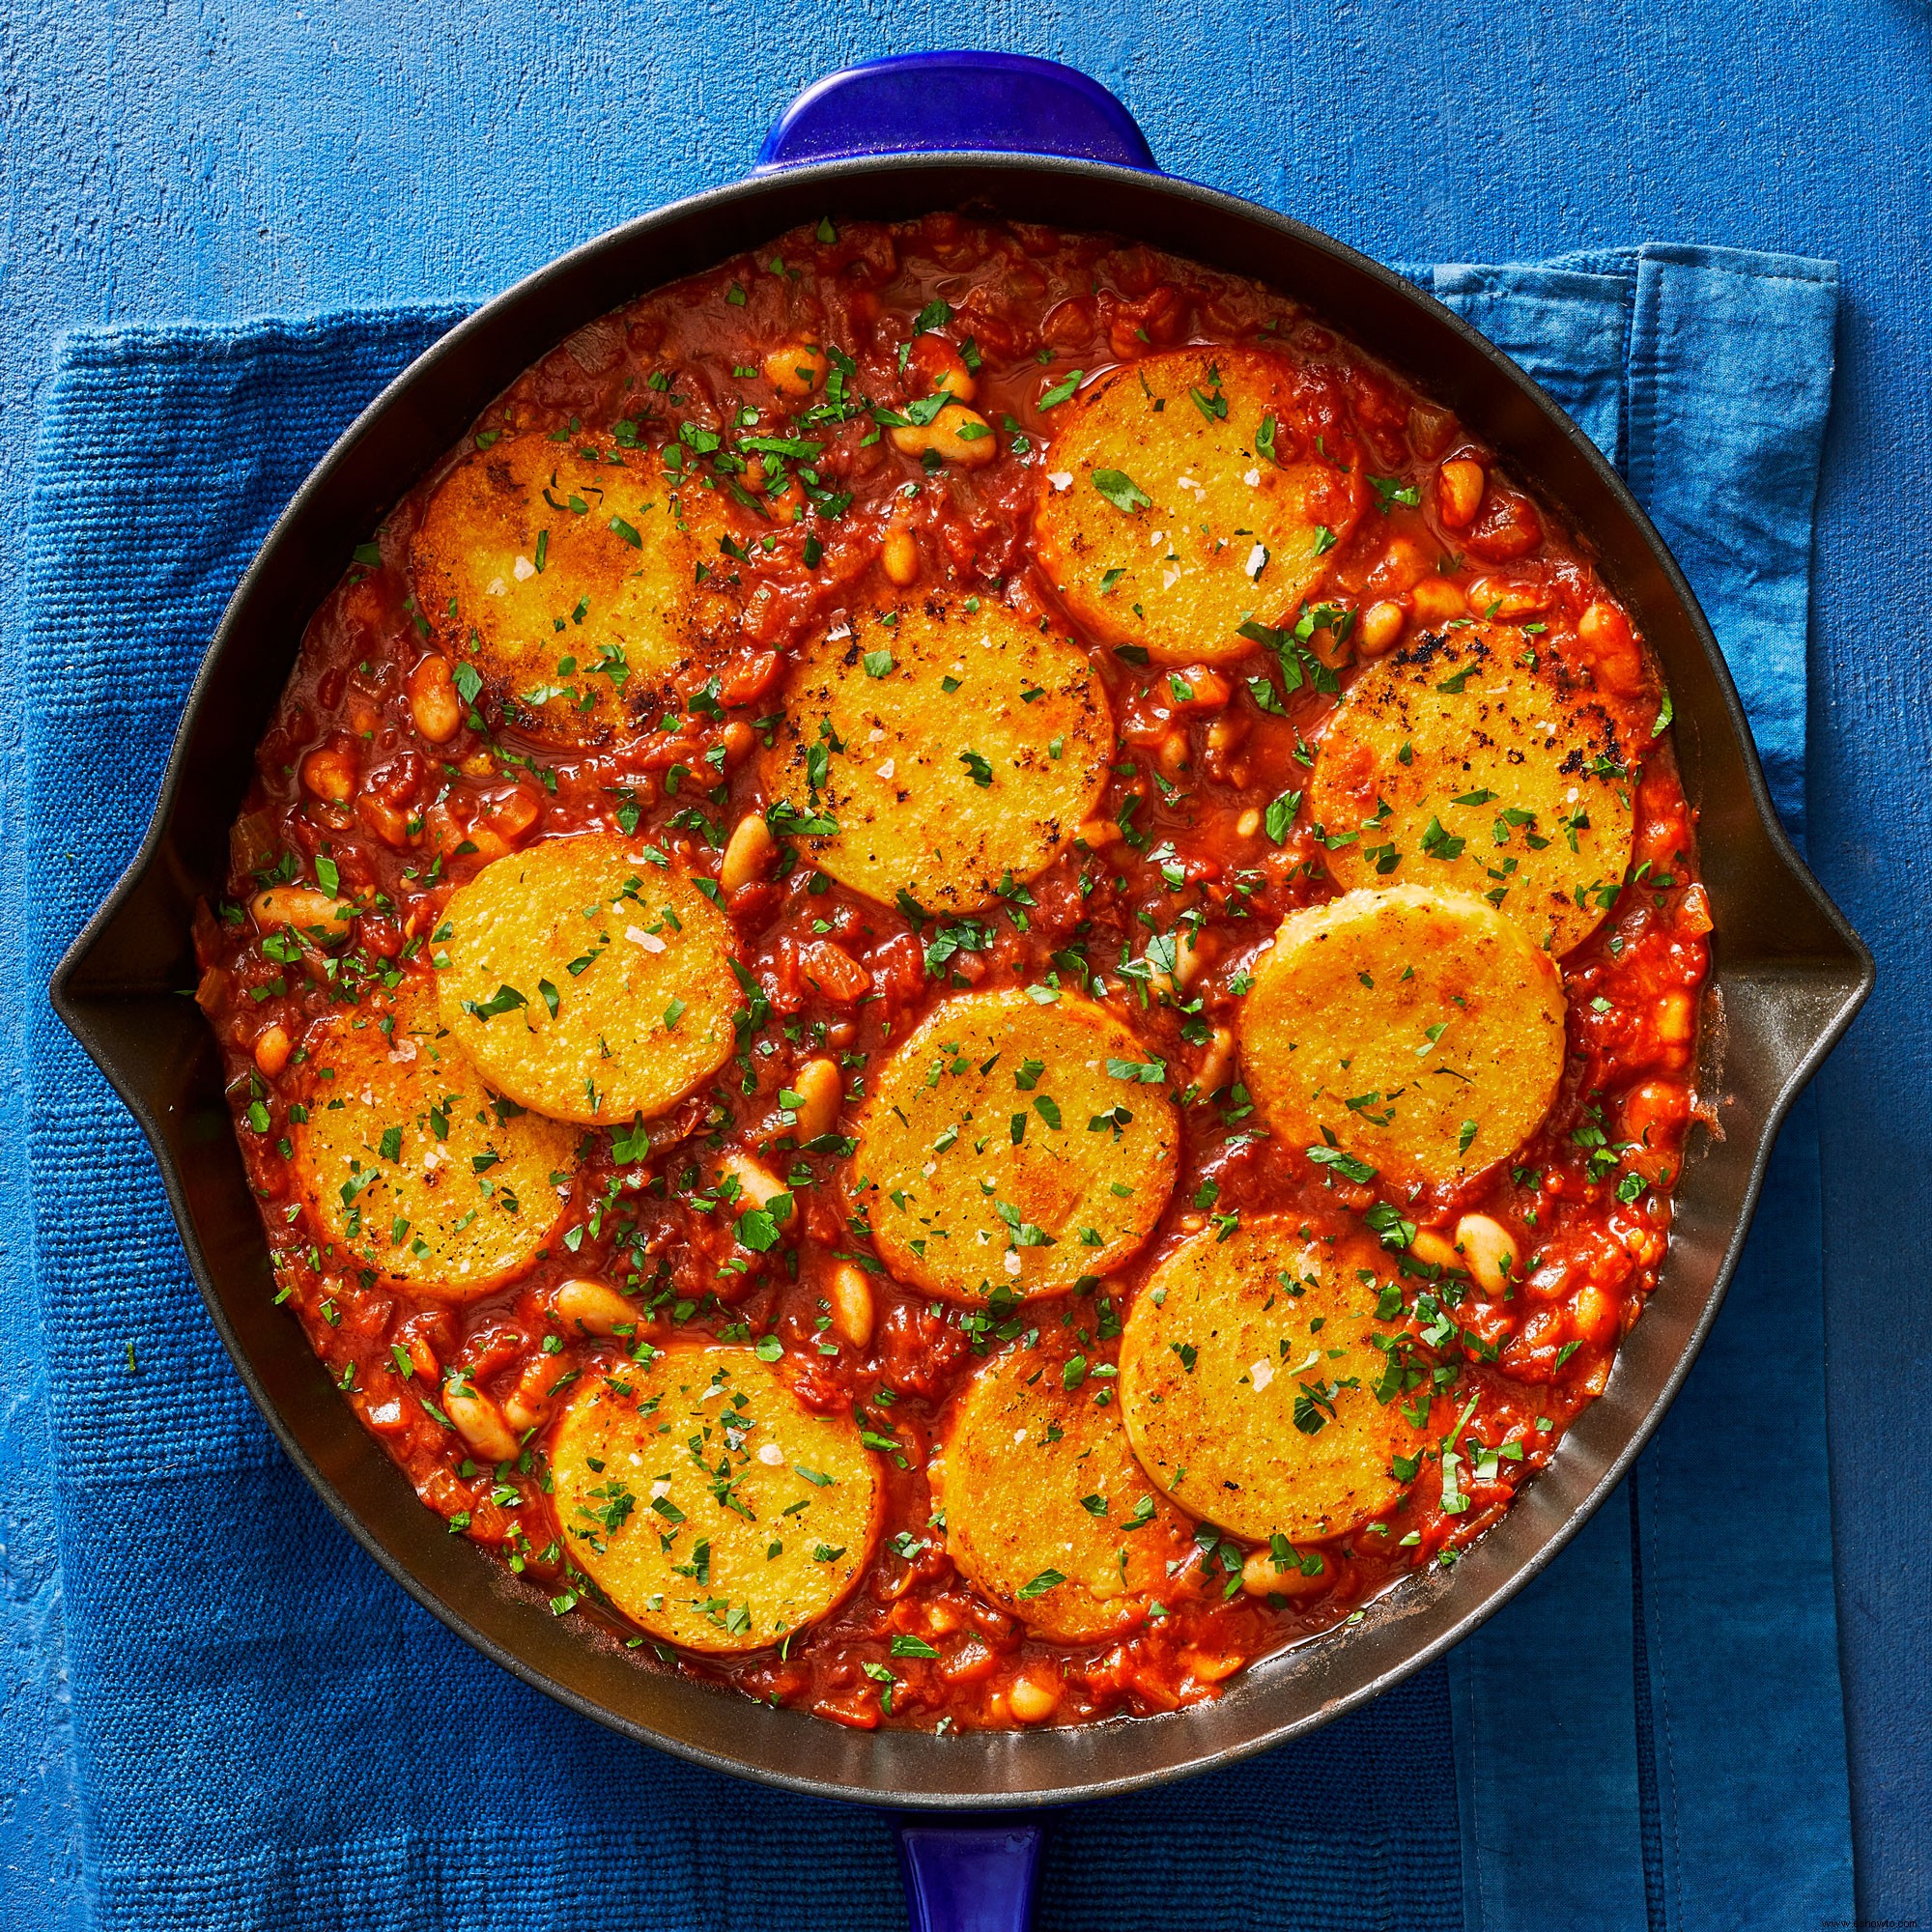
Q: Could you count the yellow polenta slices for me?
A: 11